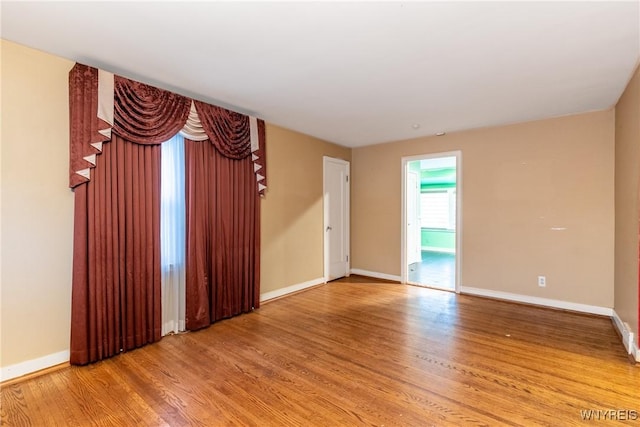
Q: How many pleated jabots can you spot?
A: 2